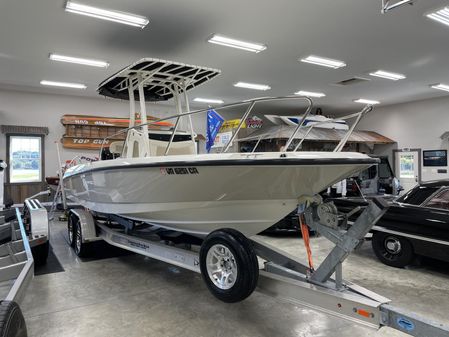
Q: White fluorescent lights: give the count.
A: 12